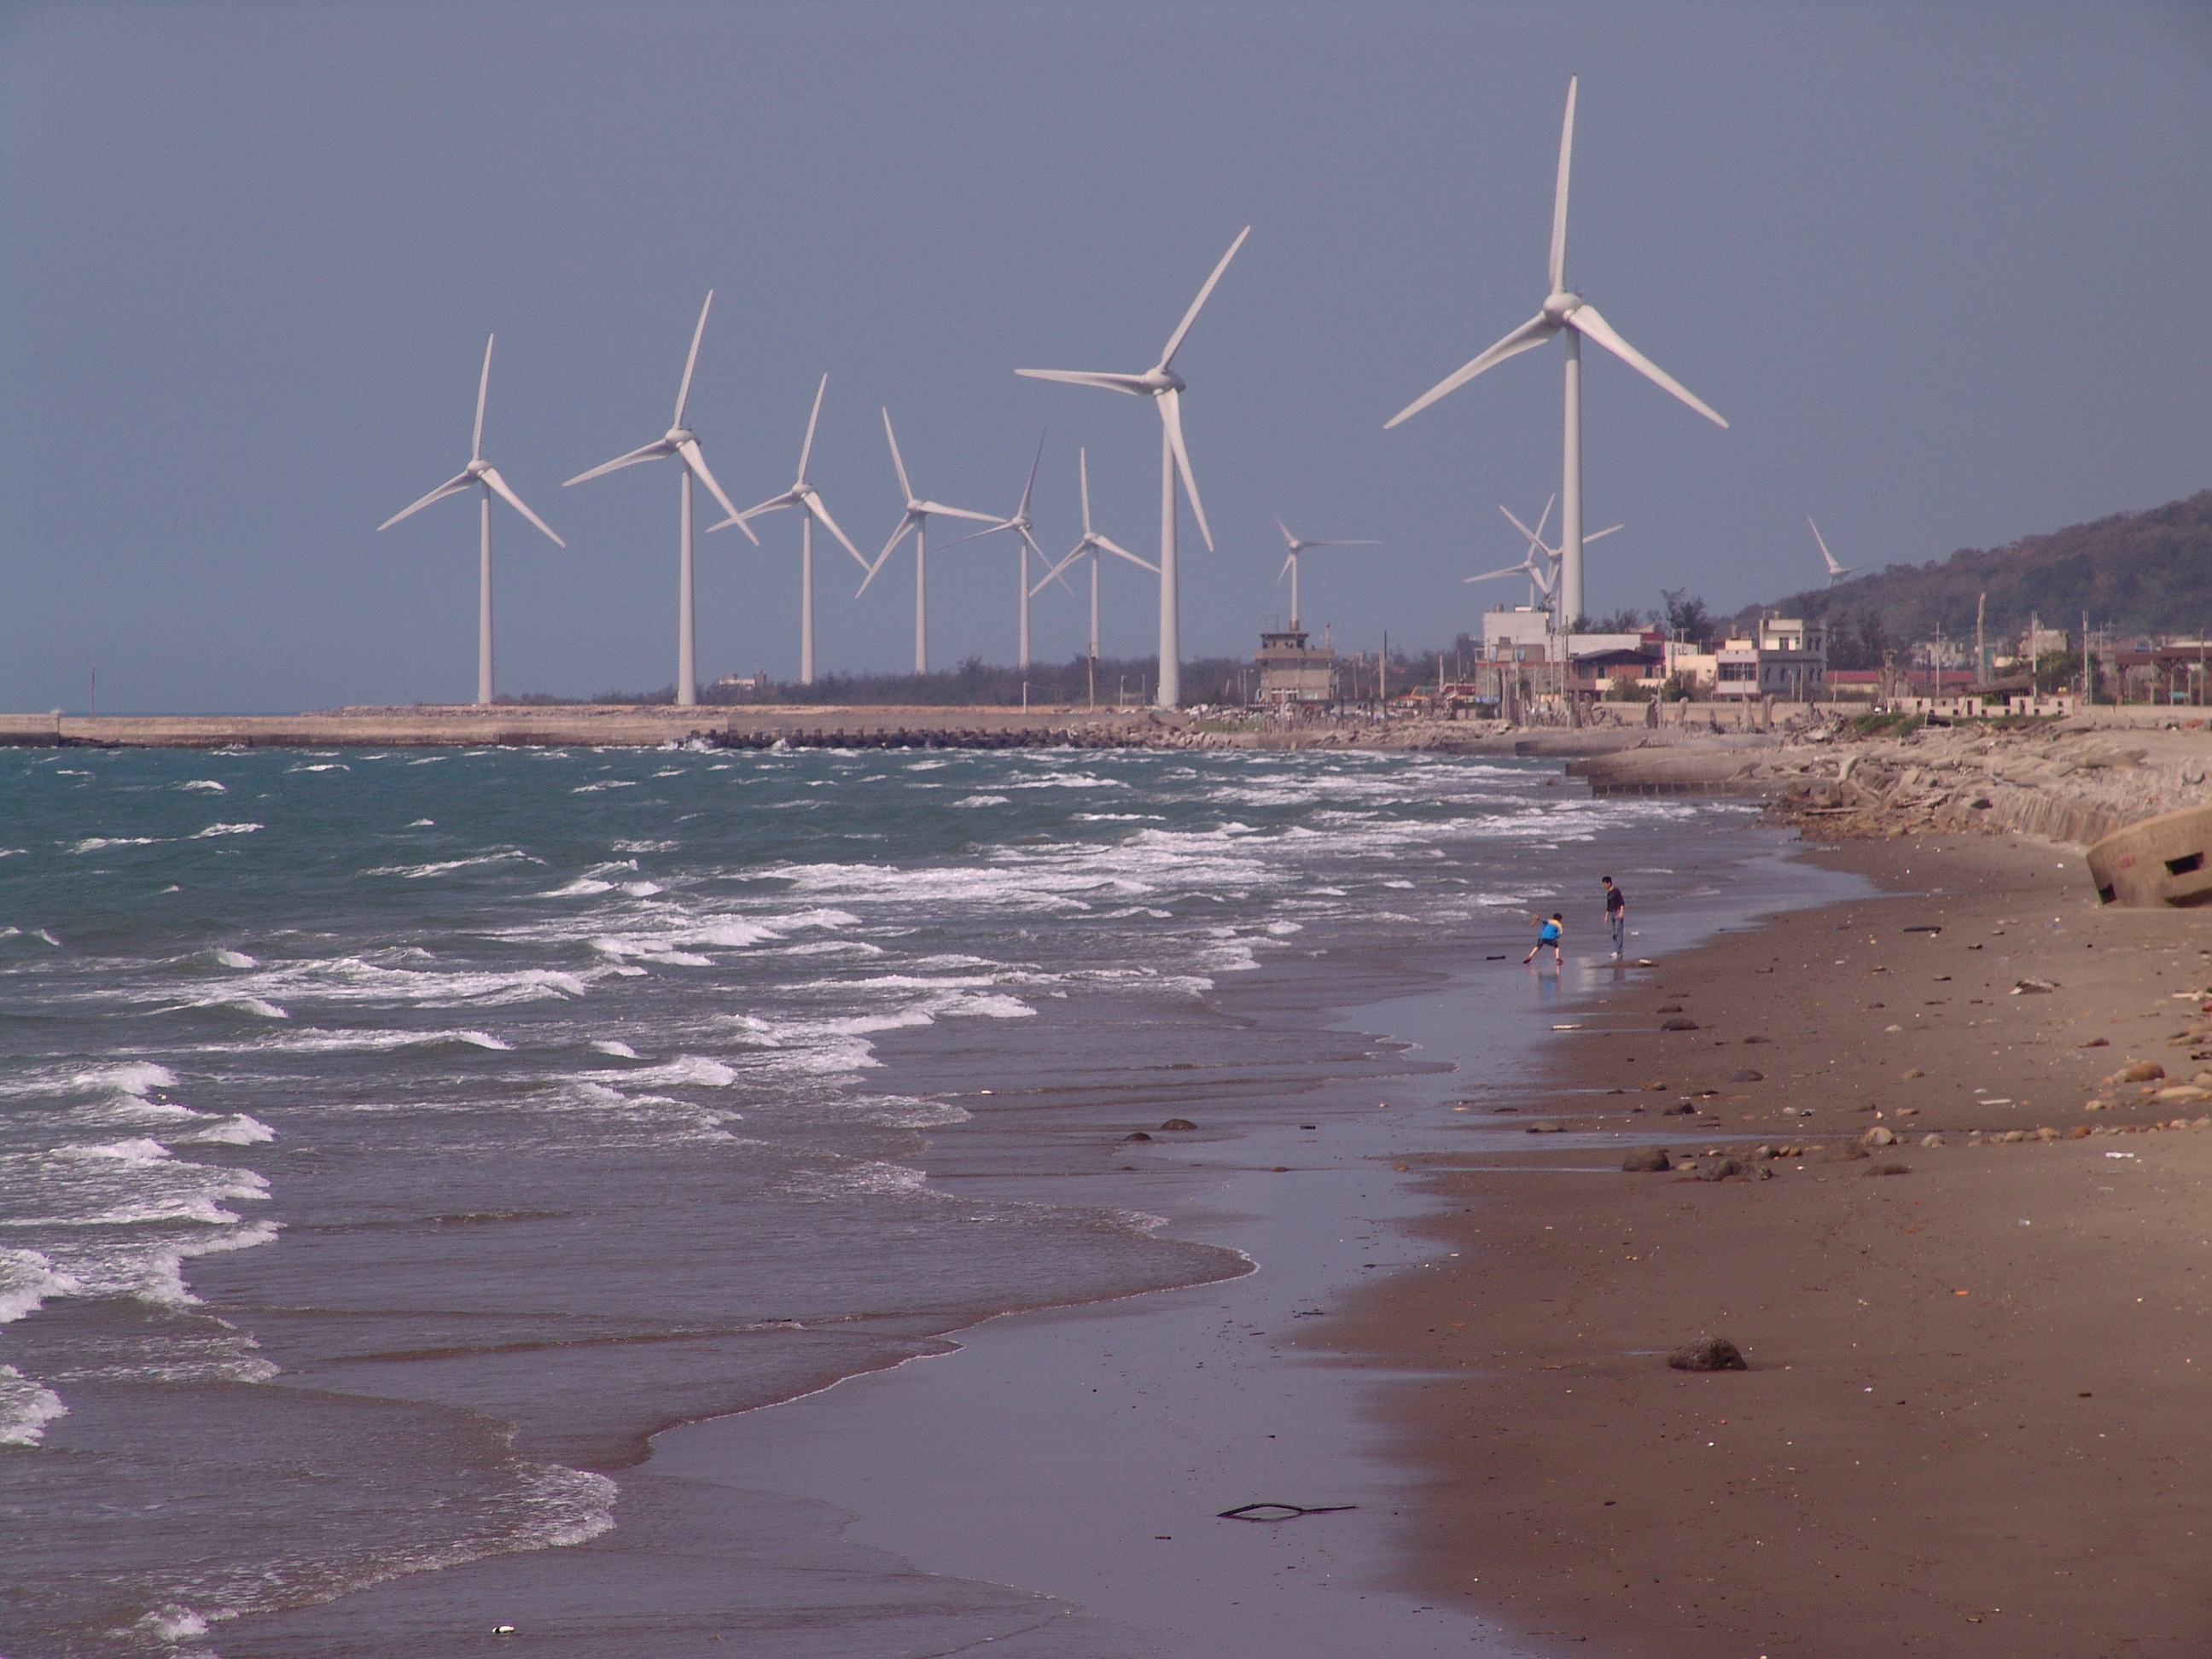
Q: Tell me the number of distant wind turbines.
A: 12